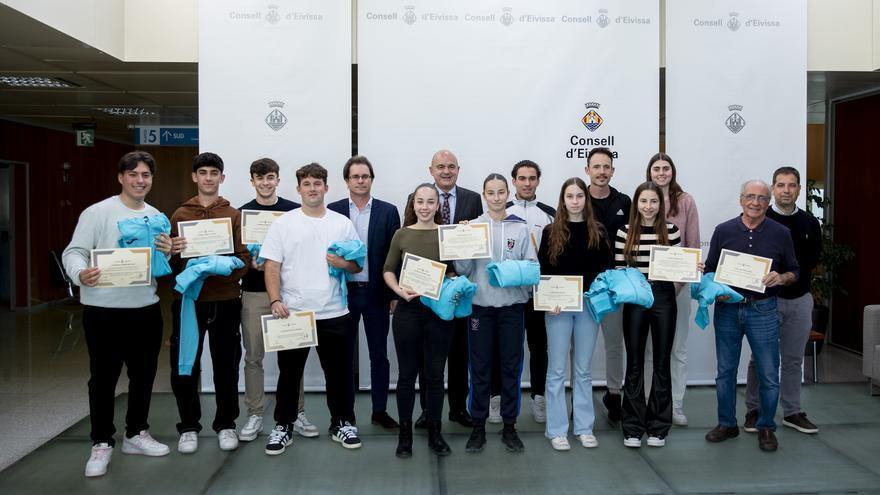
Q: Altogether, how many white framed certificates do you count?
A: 9